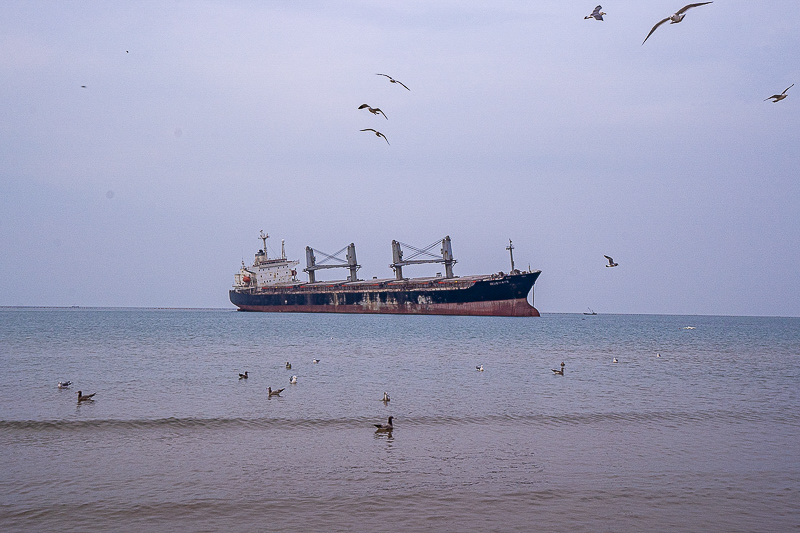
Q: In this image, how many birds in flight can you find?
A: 7